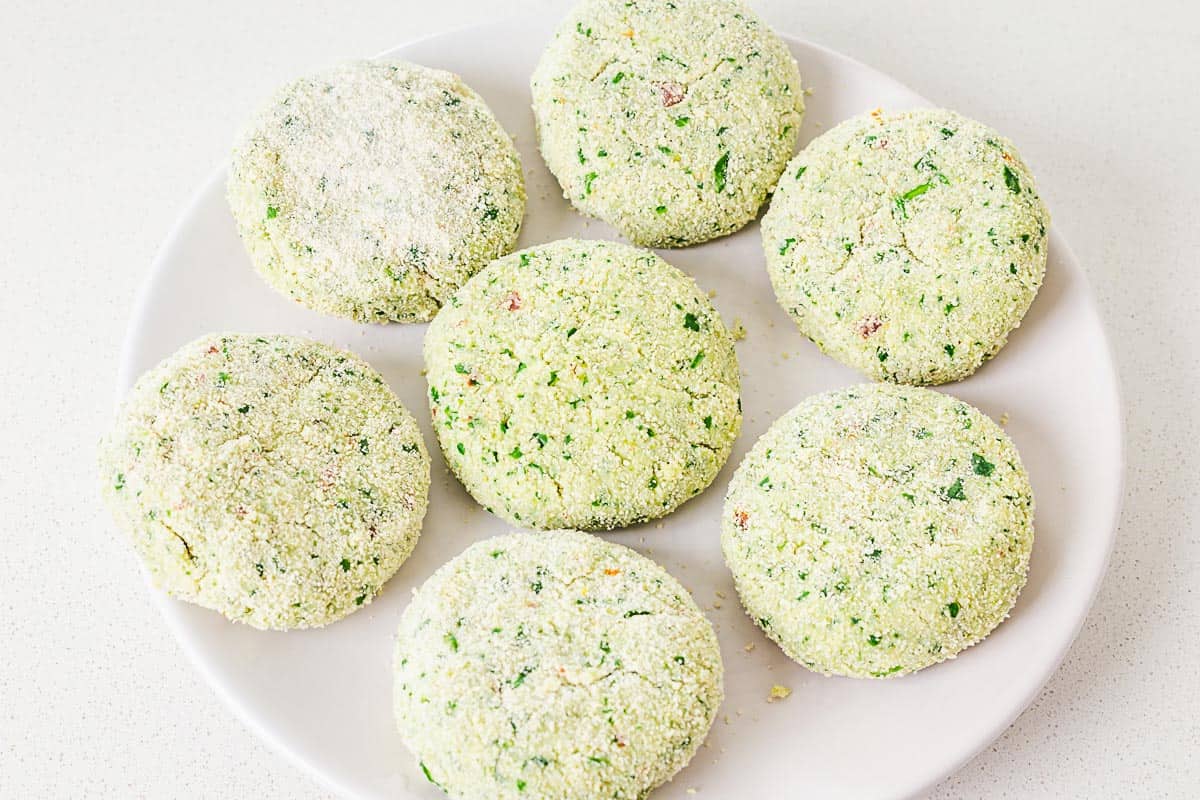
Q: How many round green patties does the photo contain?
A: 7